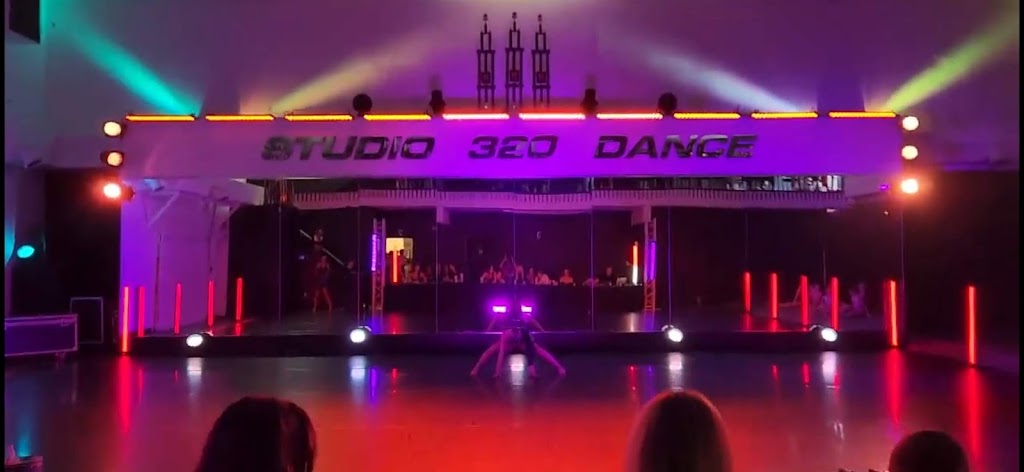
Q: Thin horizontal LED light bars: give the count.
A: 10